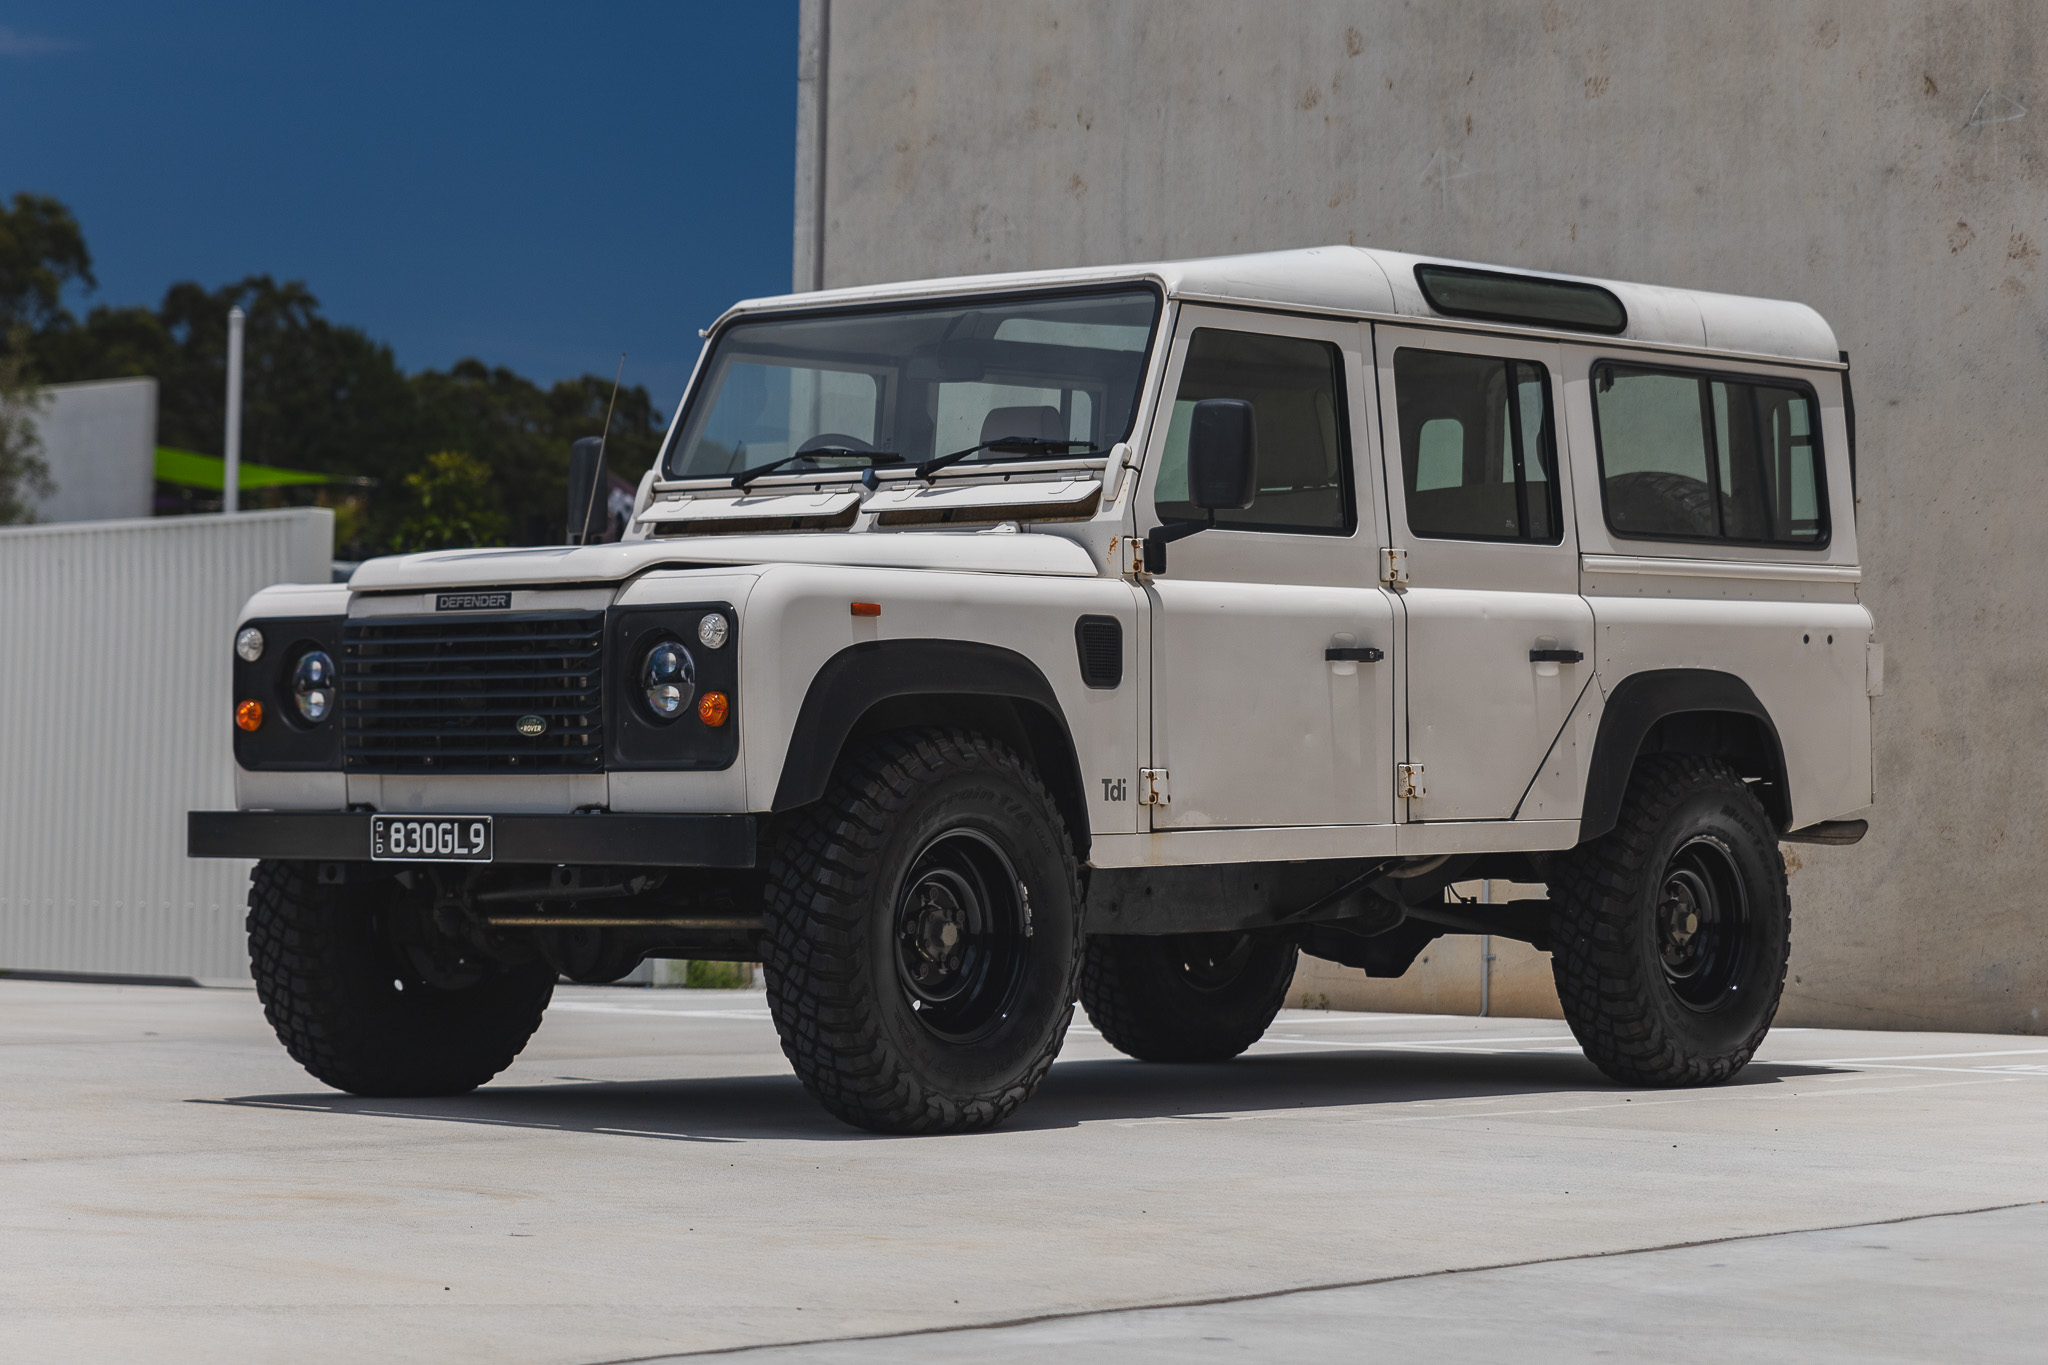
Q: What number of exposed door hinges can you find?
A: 4